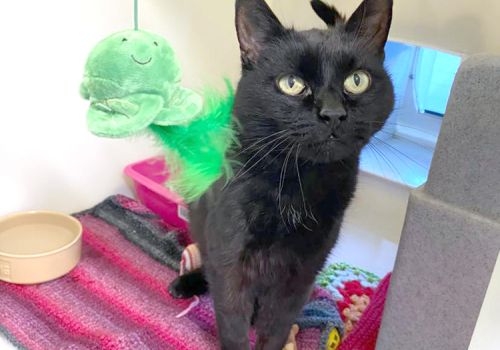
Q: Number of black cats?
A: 1